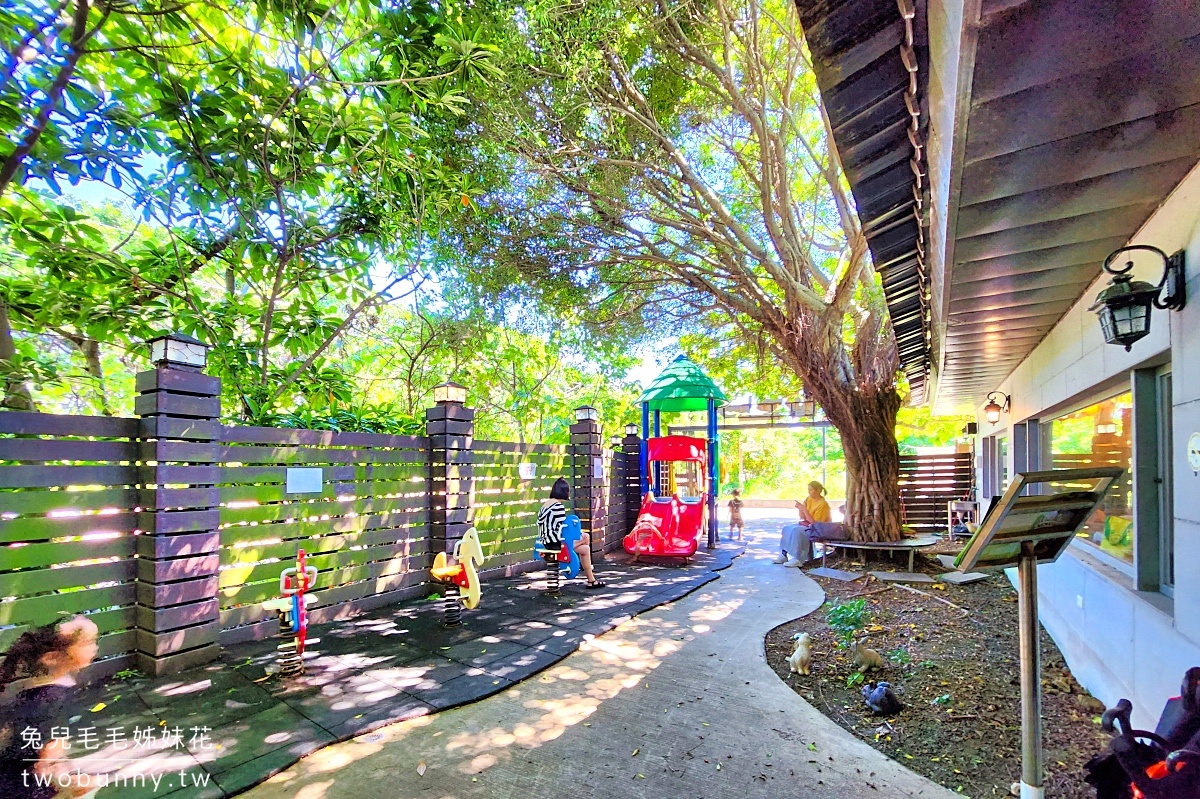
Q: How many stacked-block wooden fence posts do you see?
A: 4